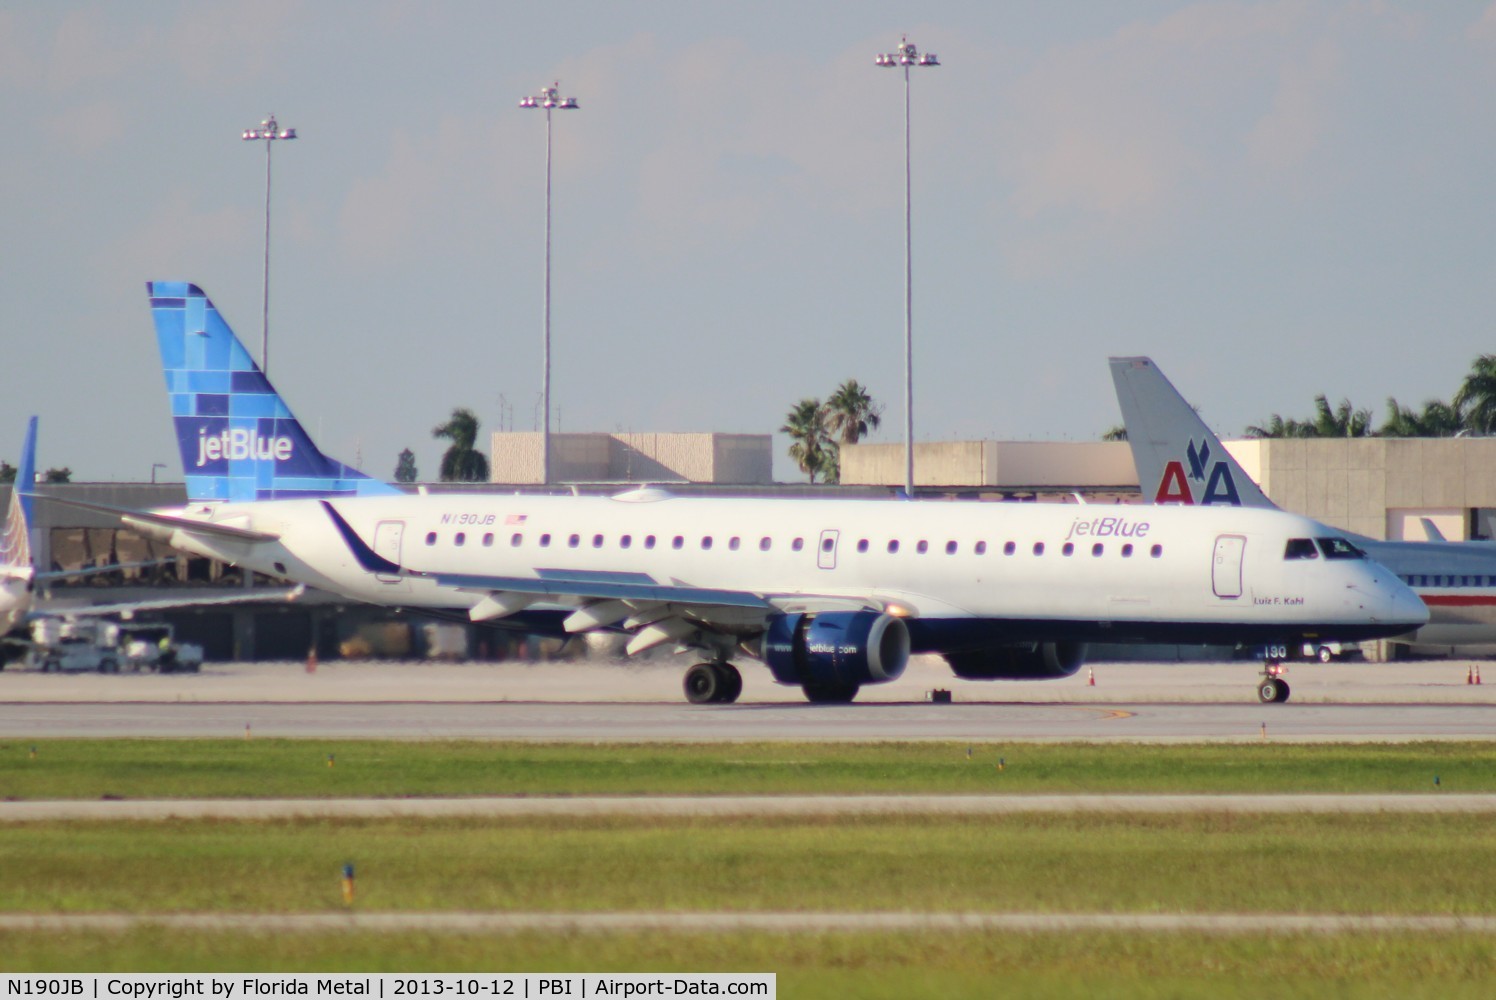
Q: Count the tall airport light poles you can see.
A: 3